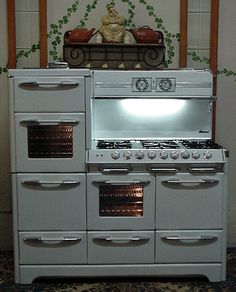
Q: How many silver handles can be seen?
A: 11